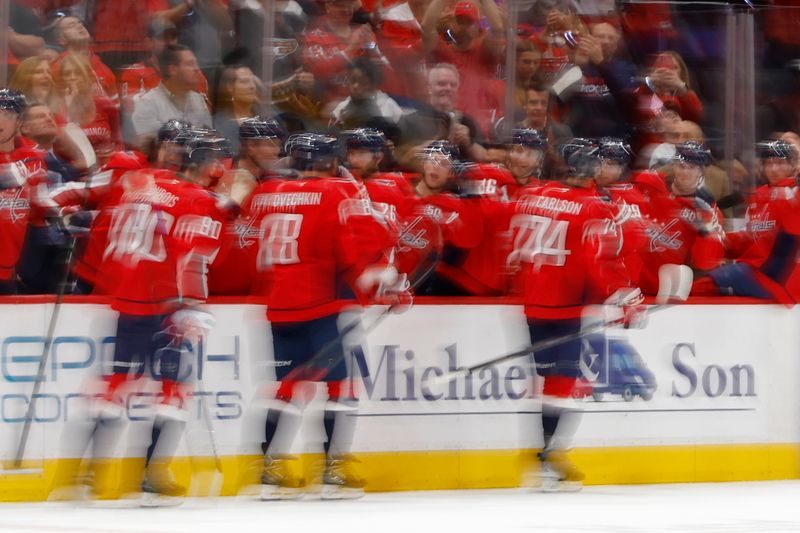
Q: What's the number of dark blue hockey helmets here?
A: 12